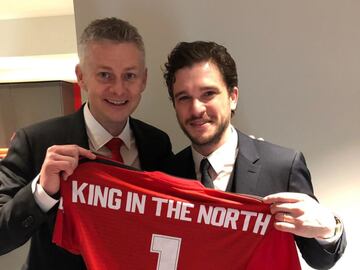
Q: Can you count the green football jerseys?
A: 0